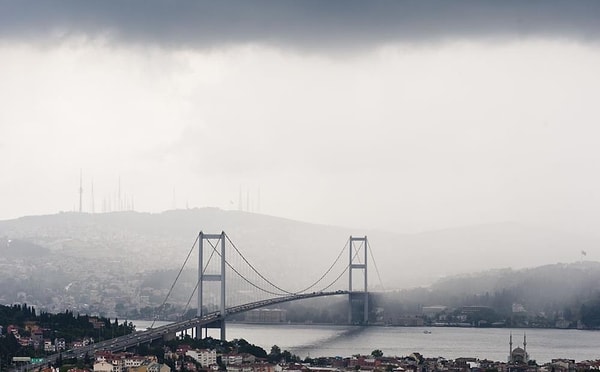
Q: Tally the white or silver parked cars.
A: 0